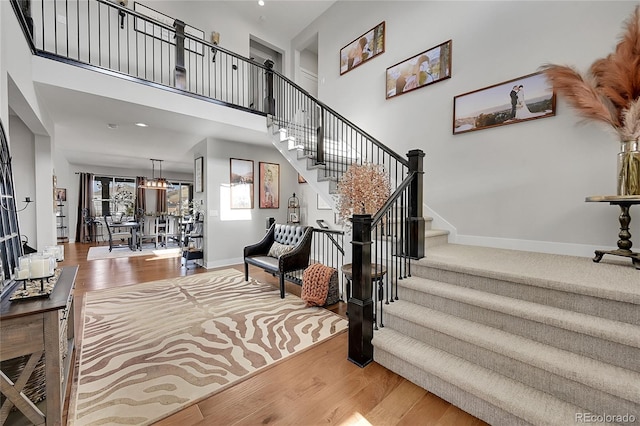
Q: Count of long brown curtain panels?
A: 3